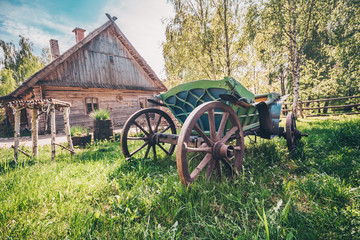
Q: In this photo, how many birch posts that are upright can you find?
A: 4